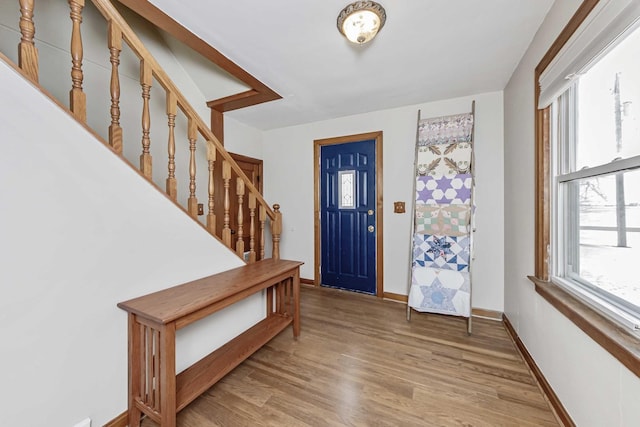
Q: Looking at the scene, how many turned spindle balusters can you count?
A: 11